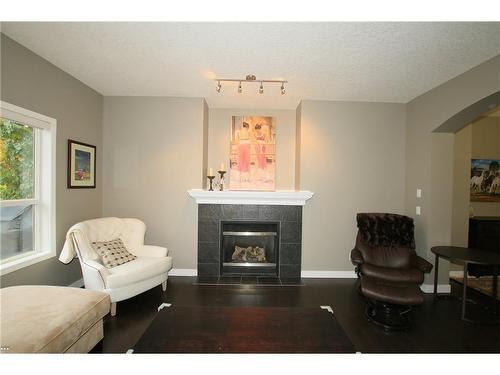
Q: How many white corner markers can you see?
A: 4